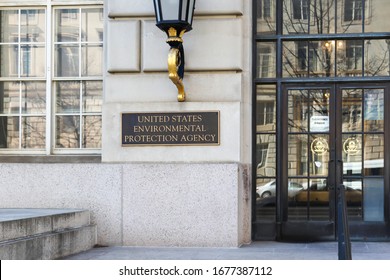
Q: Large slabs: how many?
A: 2